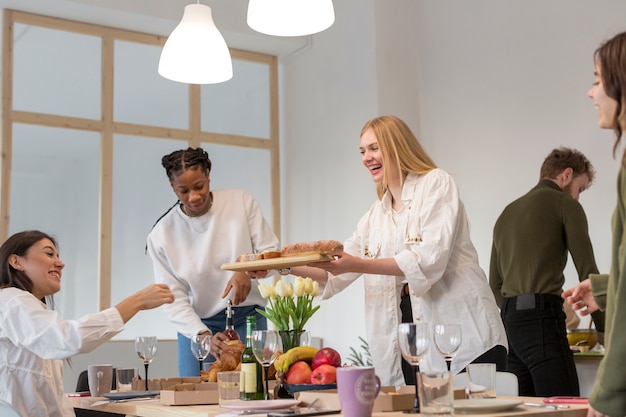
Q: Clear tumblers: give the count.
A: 4